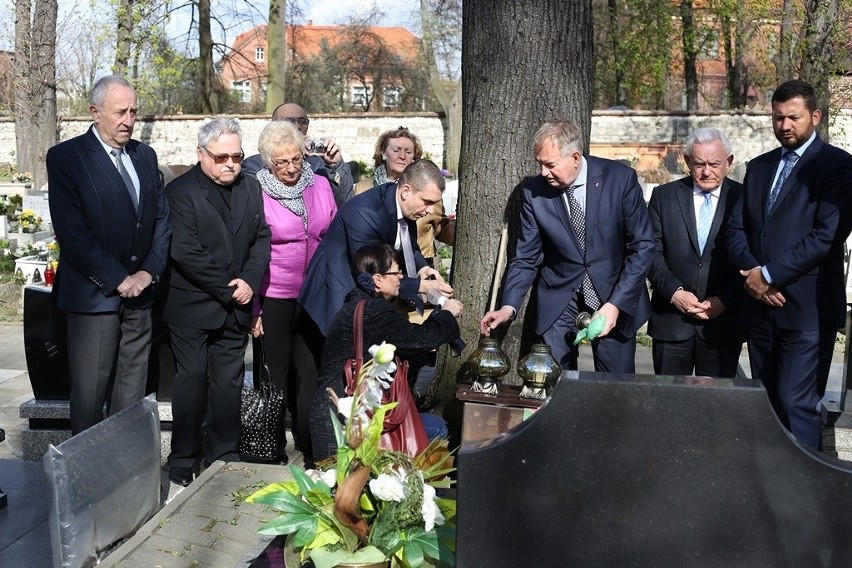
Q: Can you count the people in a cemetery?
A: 10